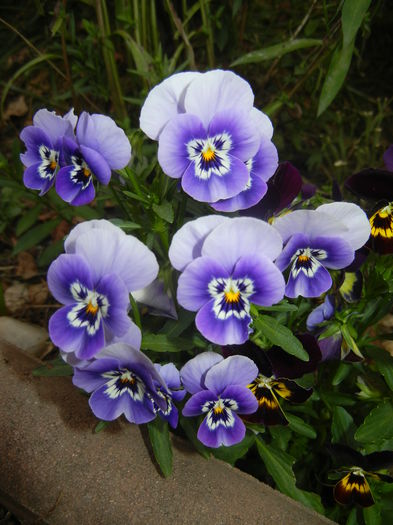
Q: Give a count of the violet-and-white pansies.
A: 10